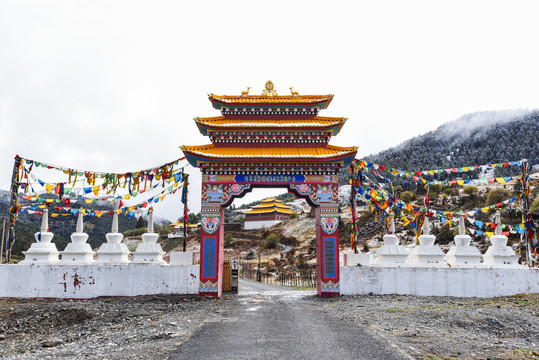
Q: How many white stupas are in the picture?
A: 8